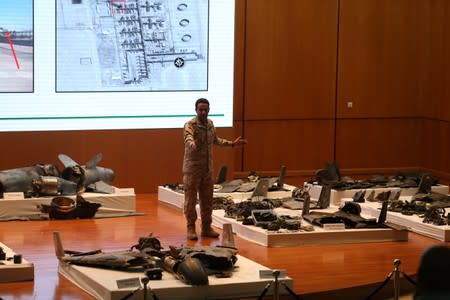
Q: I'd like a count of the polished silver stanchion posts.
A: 3